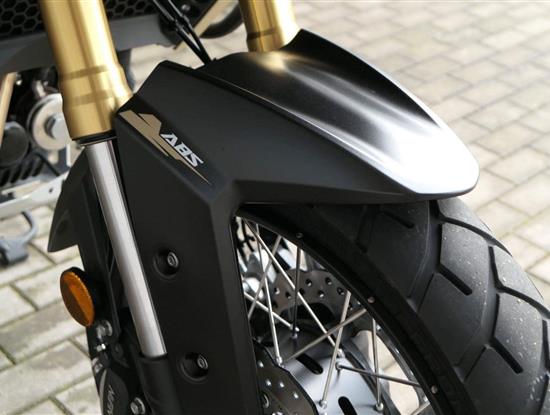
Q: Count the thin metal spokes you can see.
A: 10